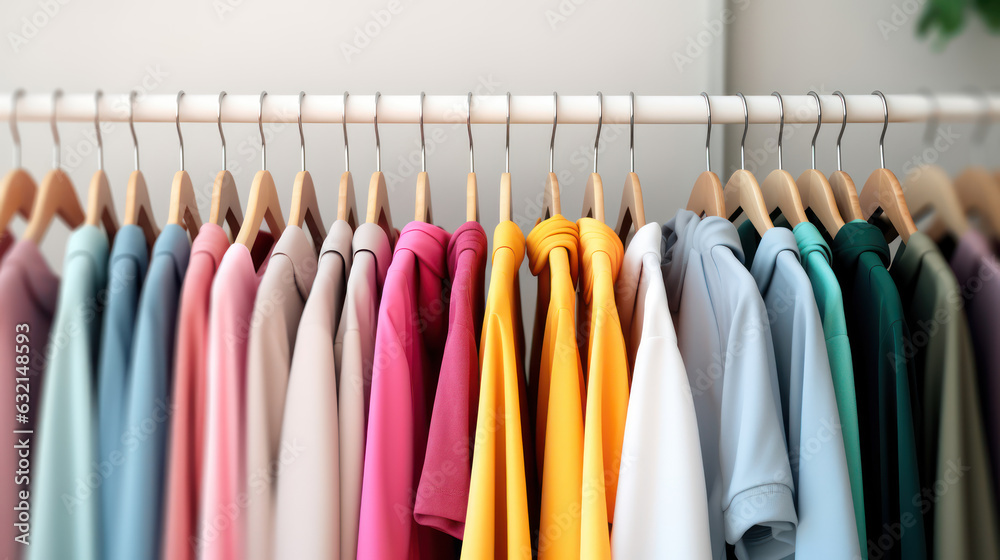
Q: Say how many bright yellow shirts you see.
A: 3